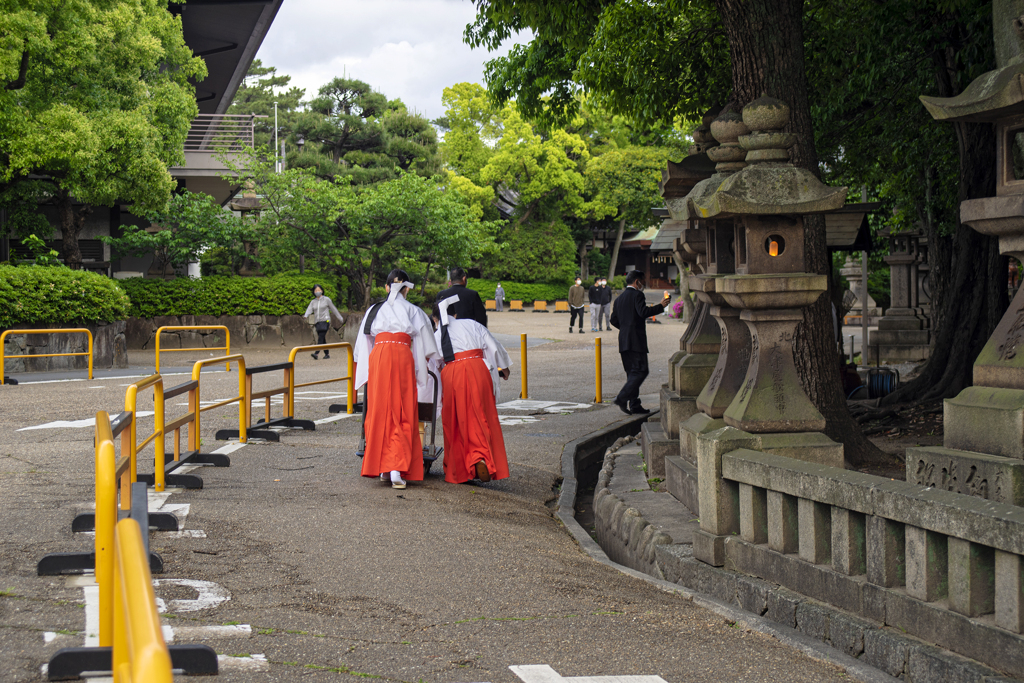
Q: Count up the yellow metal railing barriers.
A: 7